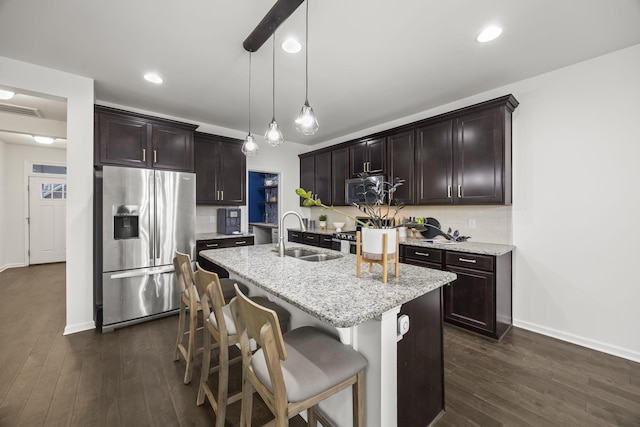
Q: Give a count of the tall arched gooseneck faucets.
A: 1